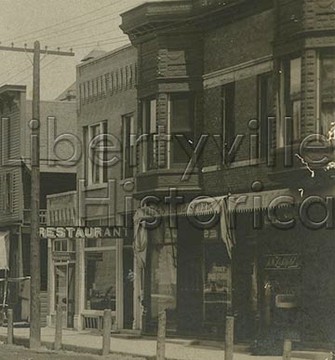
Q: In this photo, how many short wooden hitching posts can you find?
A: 6